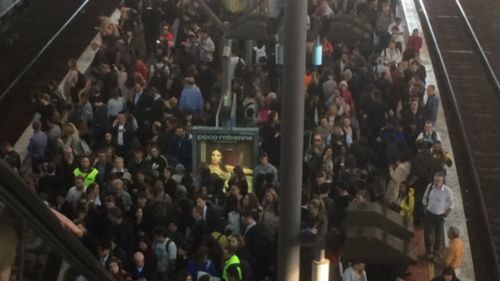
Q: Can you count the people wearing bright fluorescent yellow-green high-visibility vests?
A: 2